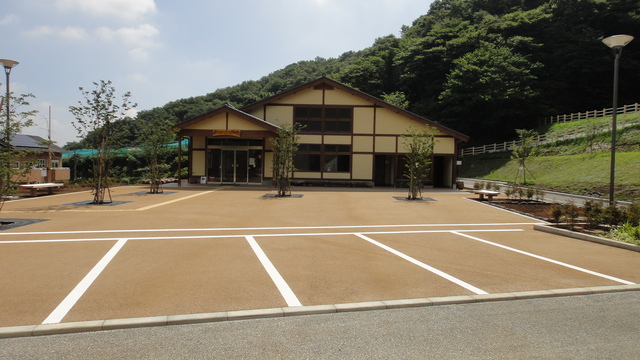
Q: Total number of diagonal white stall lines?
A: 4